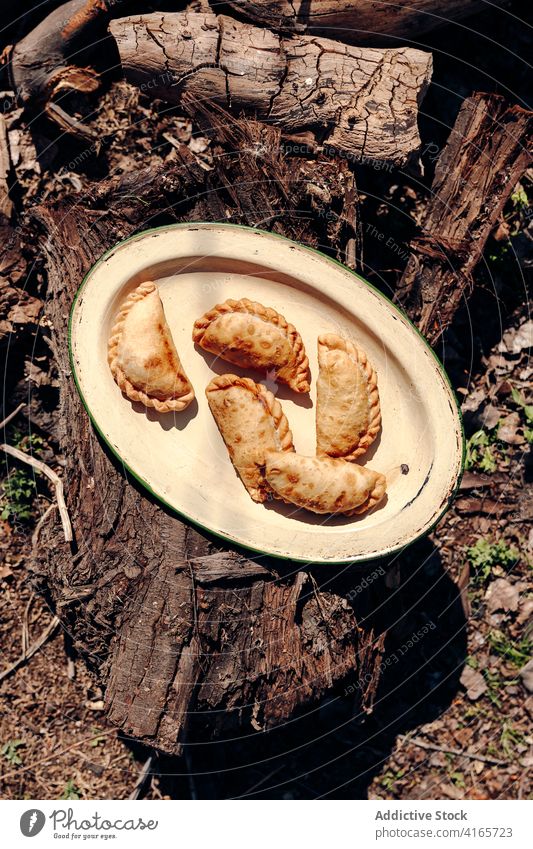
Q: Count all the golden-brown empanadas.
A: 5